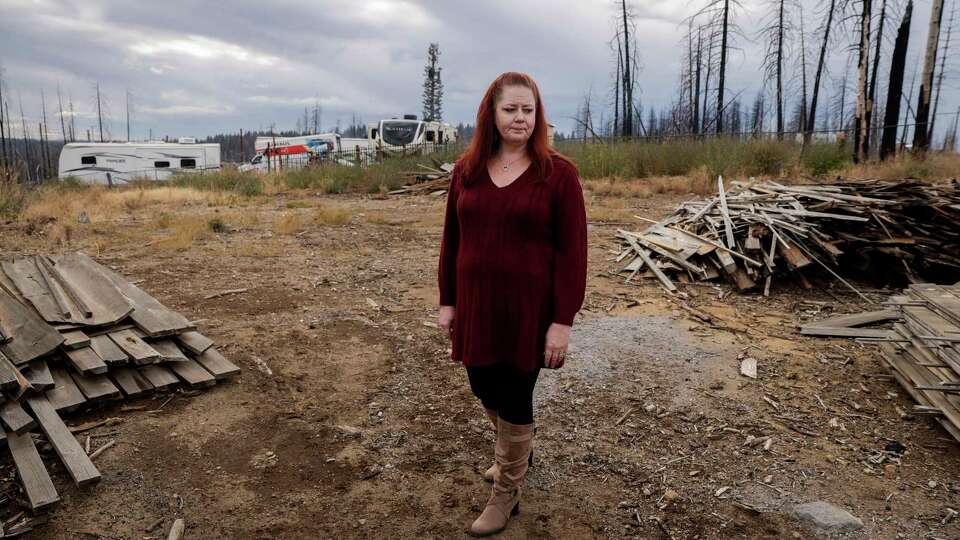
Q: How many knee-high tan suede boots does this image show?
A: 2